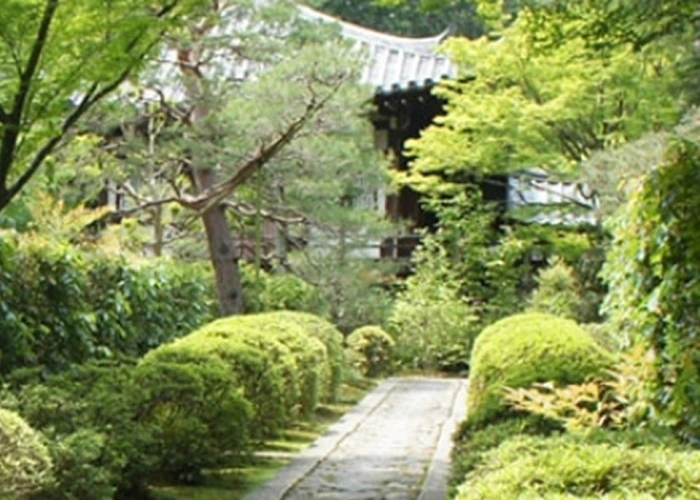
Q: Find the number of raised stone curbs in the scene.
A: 2